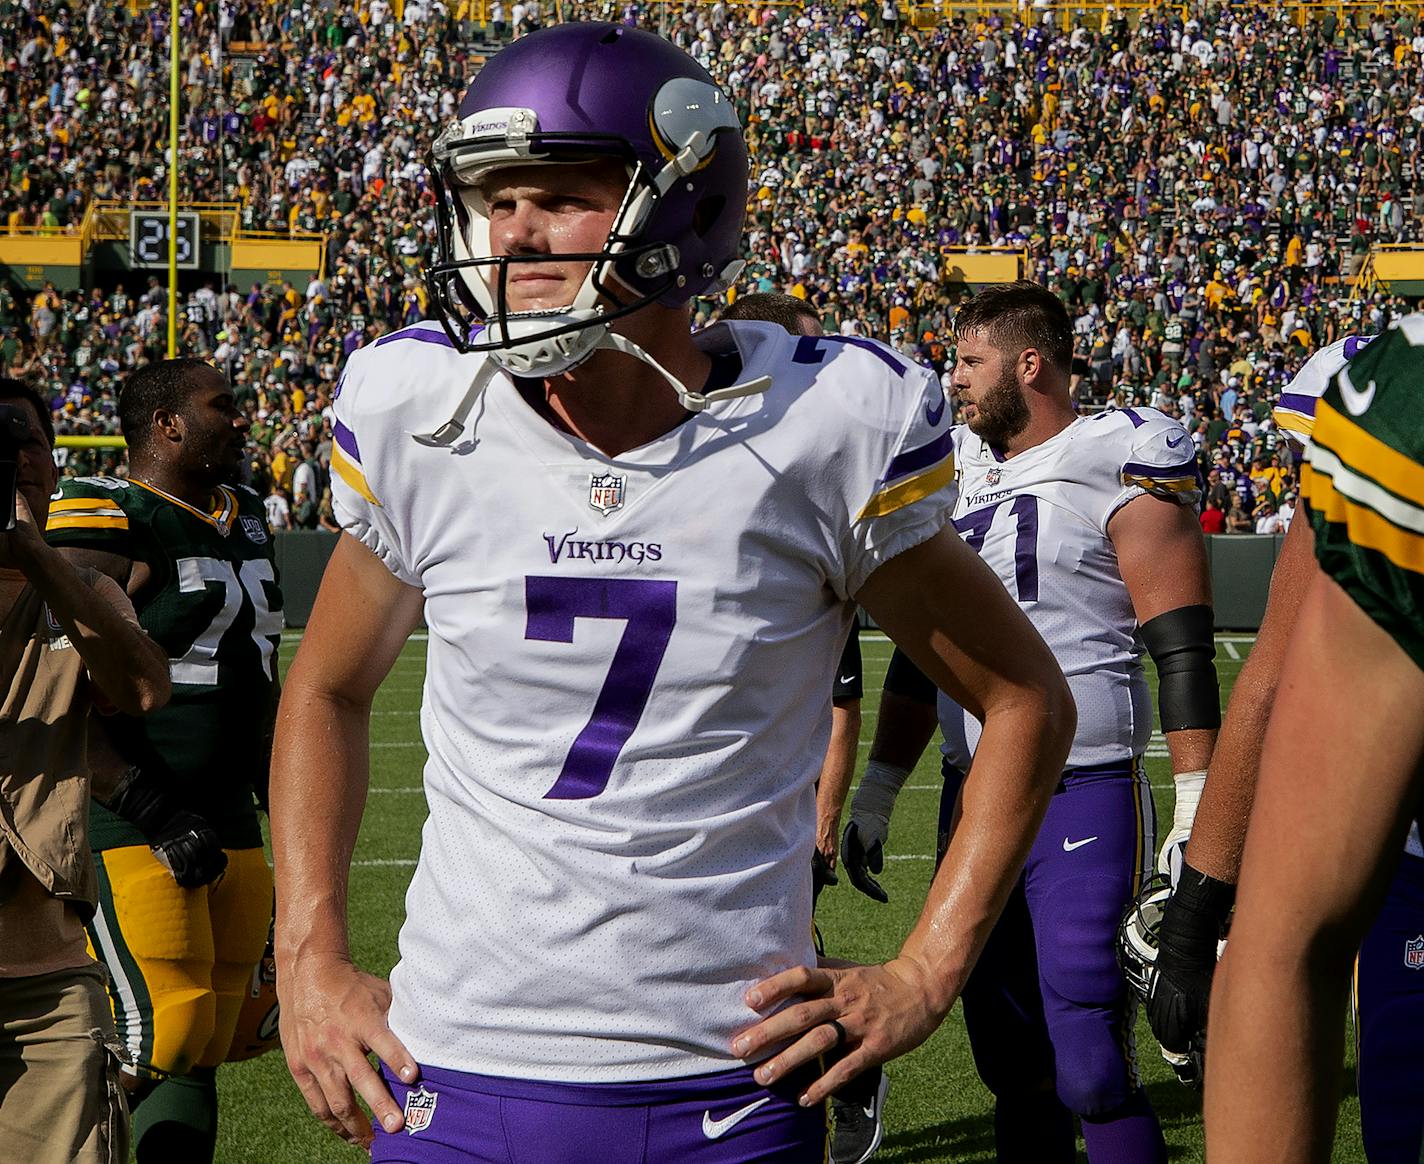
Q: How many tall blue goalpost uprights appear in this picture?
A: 0